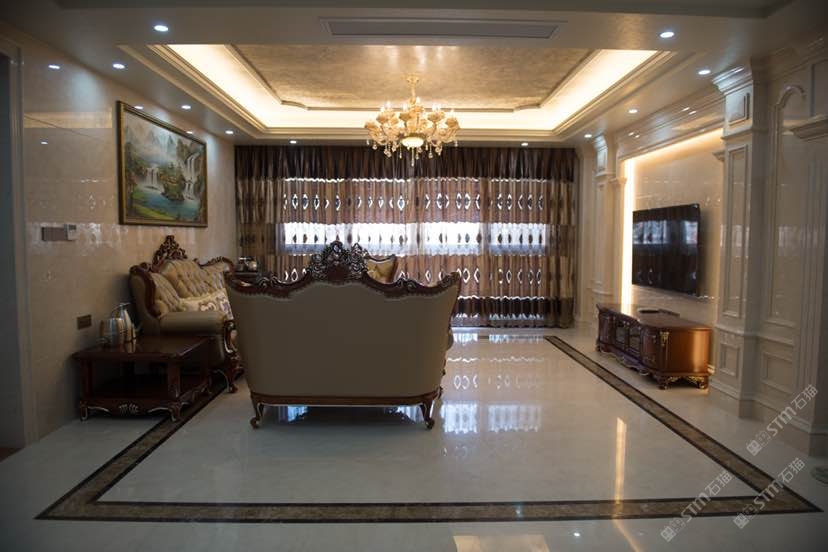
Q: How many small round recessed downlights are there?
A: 10